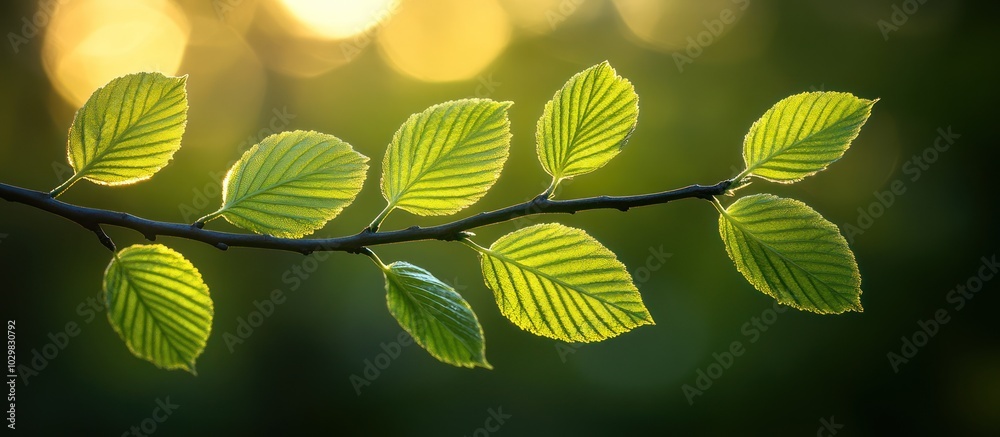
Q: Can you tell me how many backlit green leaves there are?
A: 9